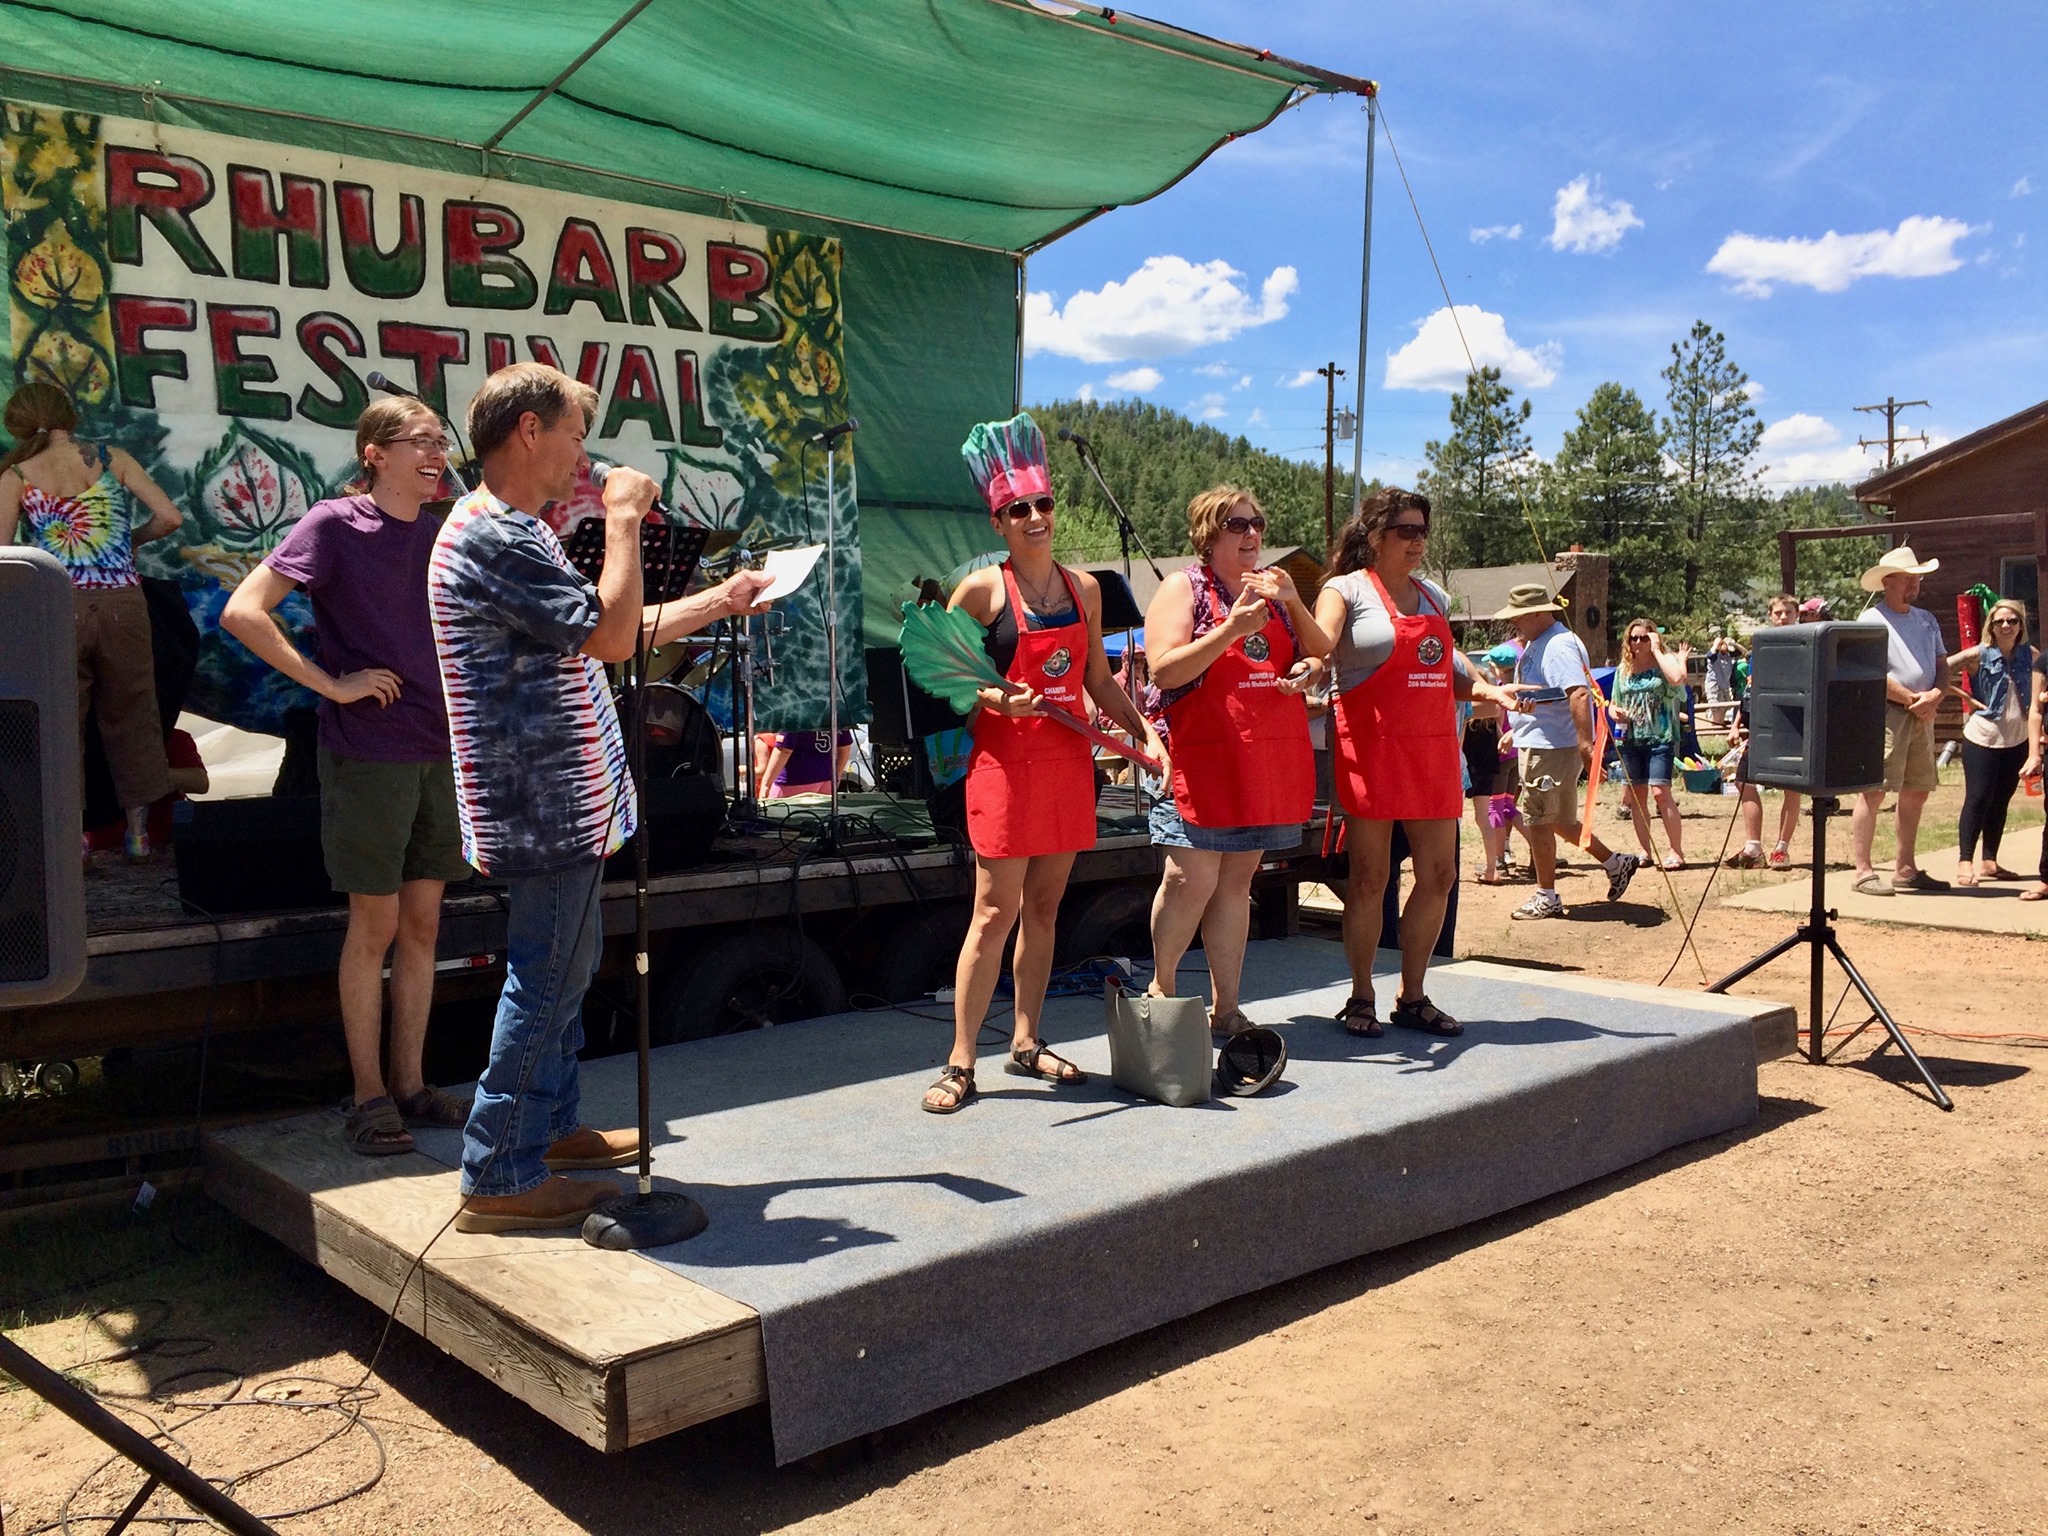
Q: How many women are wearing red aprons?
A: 3